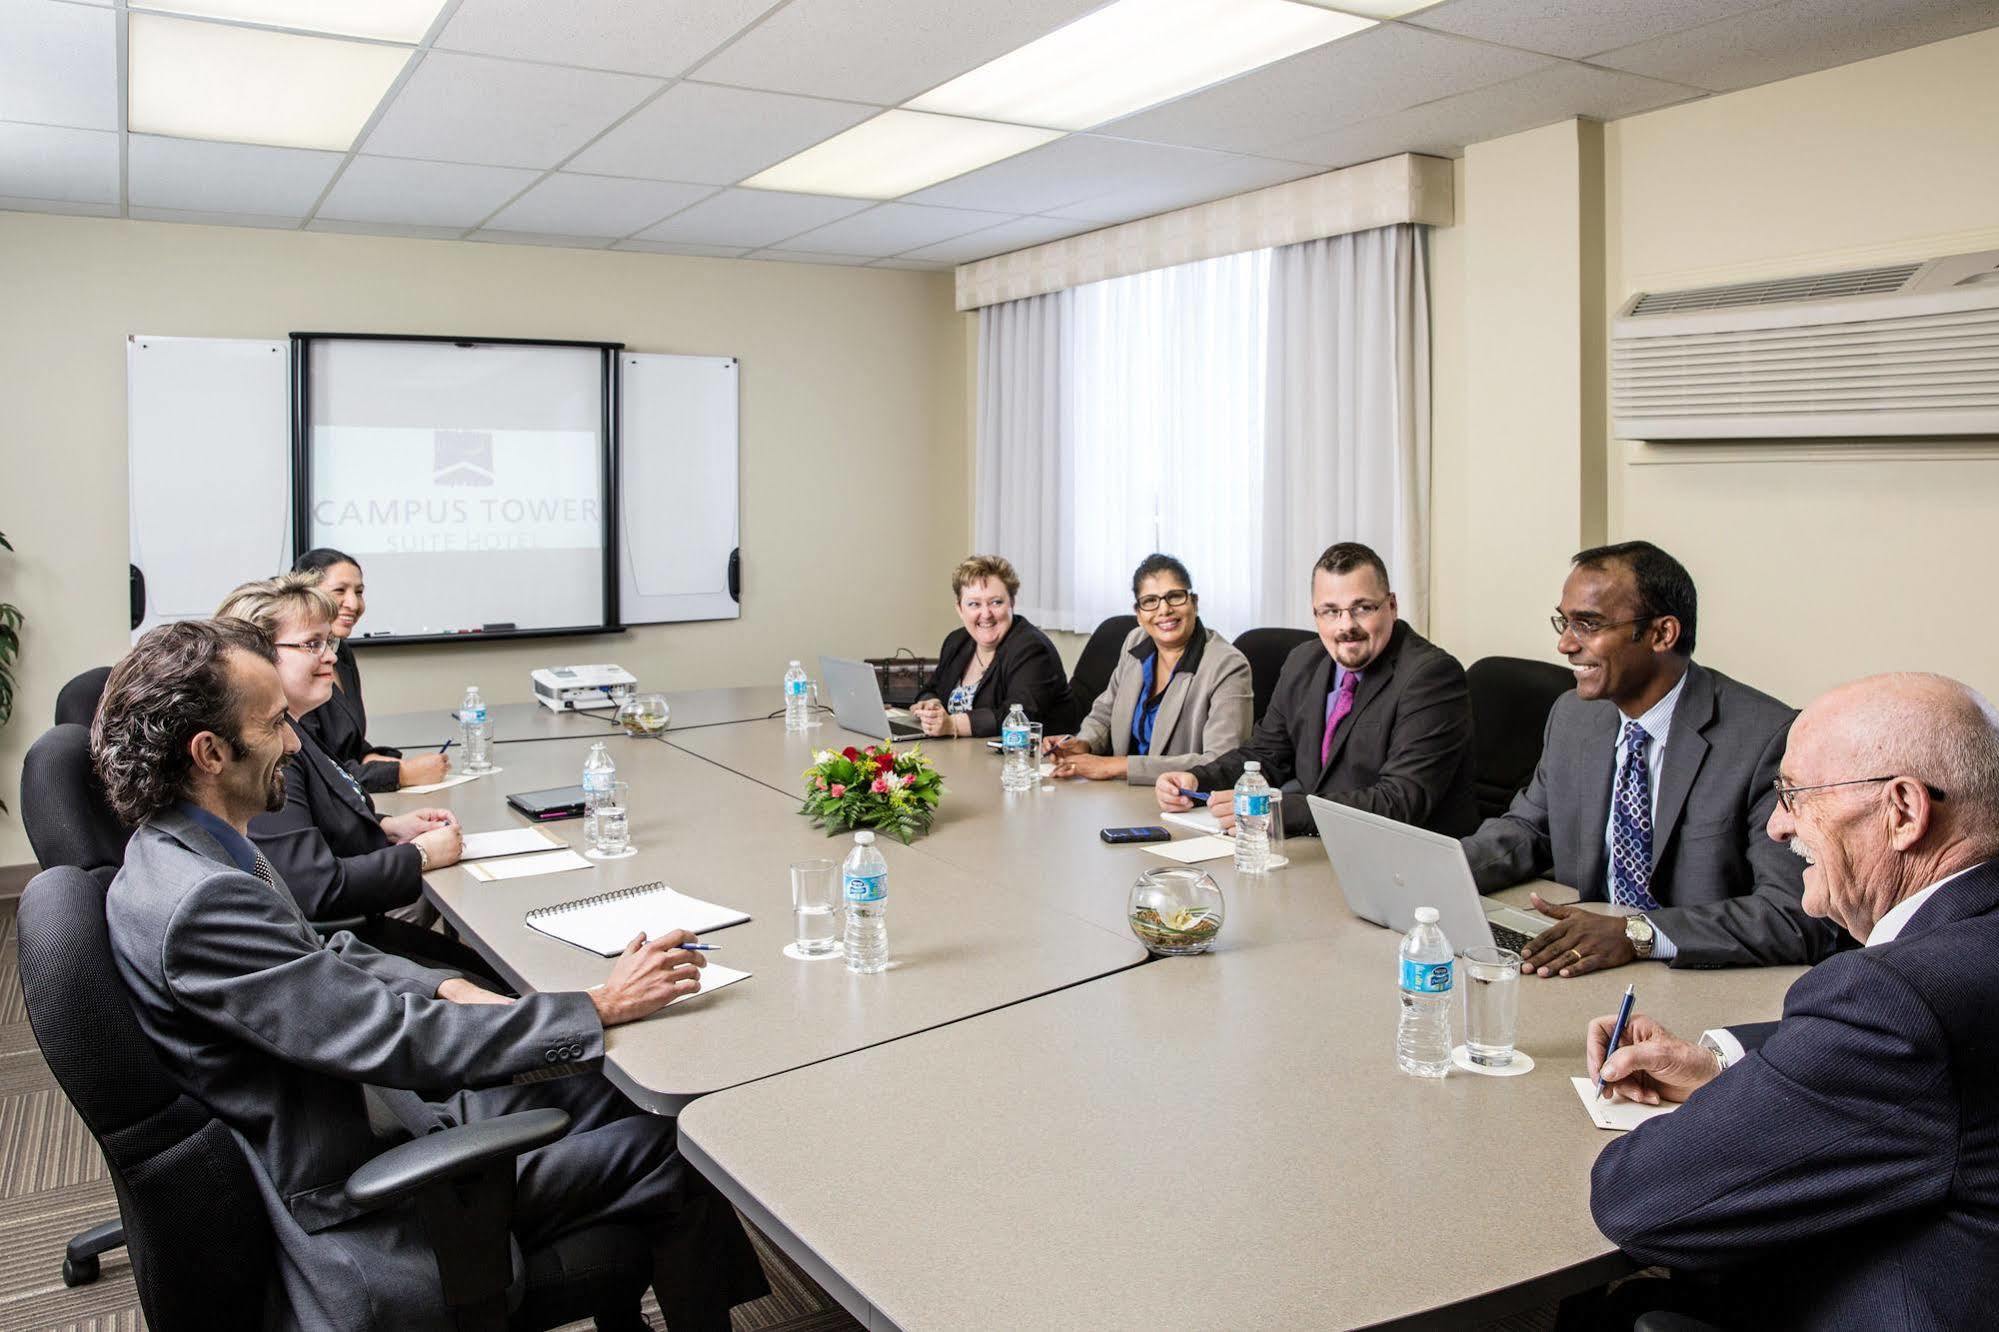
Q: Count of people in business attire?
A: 8